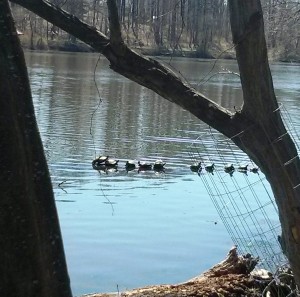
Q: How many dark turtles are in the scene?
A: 10